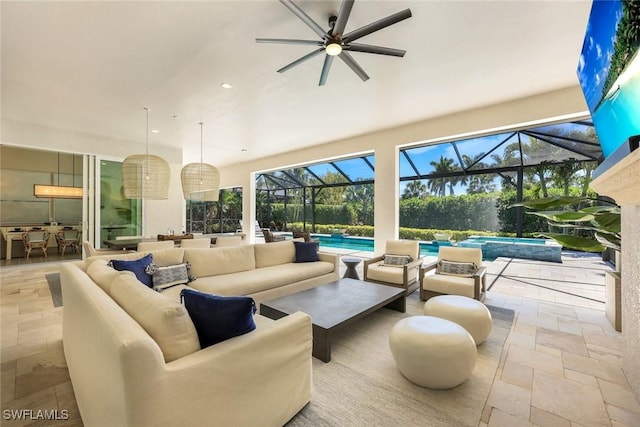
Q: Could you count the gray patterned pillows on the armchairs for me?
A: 2